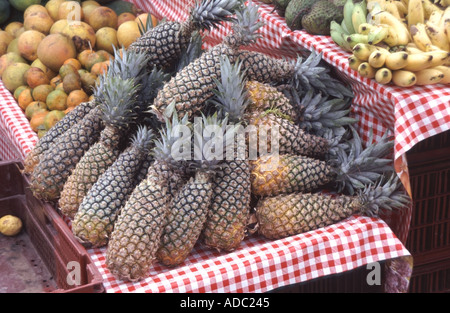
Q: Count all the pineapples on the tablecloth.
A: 14